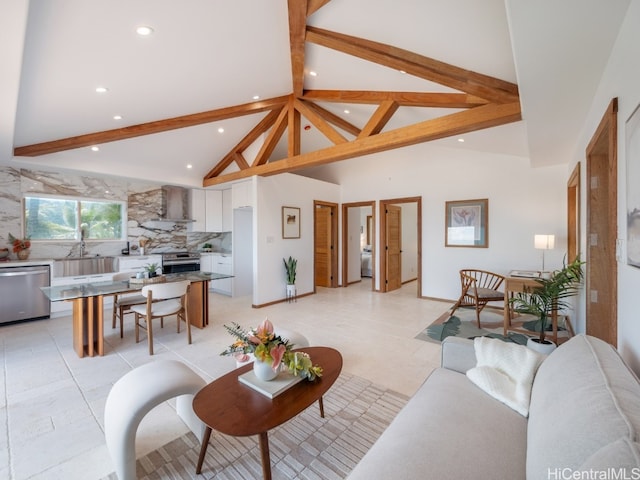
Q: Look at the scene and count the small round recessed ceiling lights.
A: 11